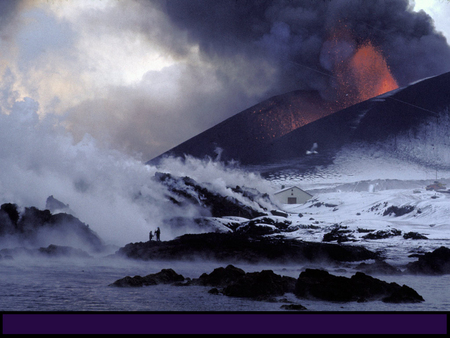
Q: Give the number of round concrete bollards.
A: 0